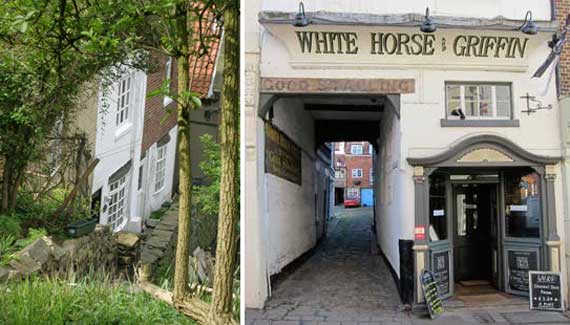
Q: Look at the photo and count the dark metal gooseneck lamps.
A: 3